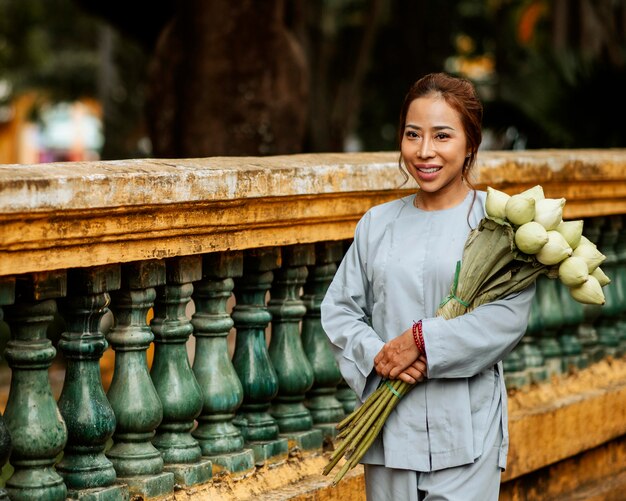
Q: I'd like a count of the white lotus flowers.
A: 11